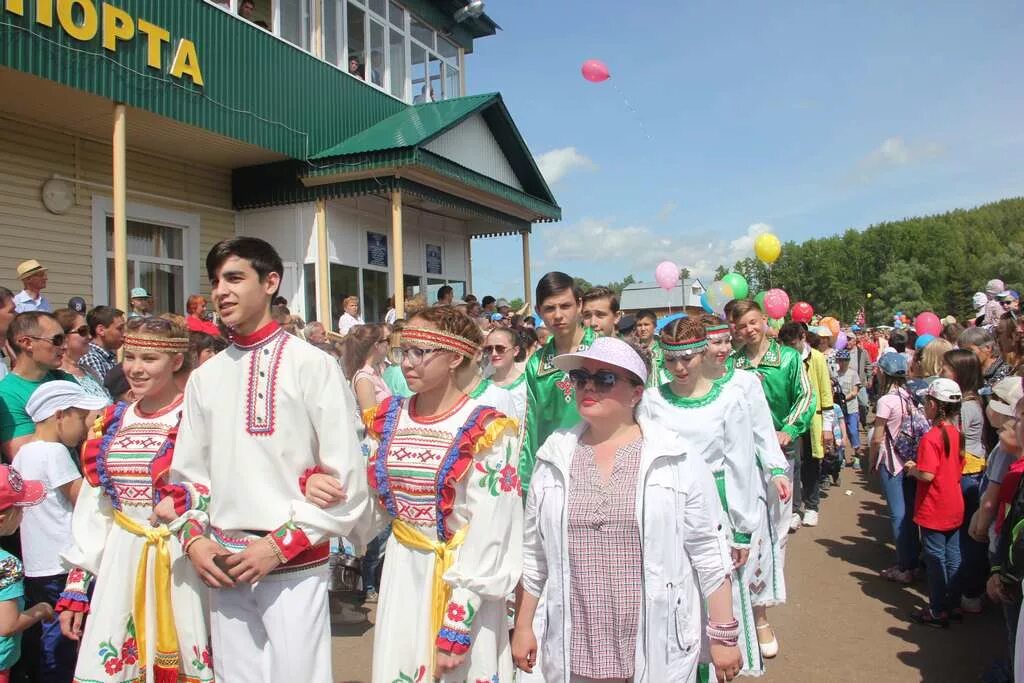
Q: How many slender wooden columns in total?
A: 4